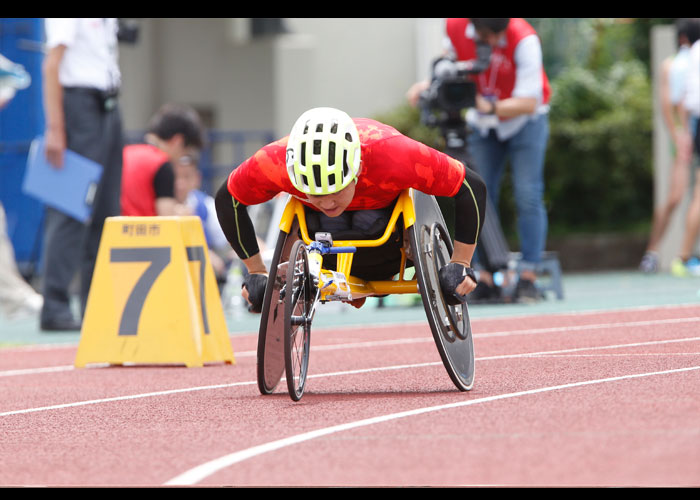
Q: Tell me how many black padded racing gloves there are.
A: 2